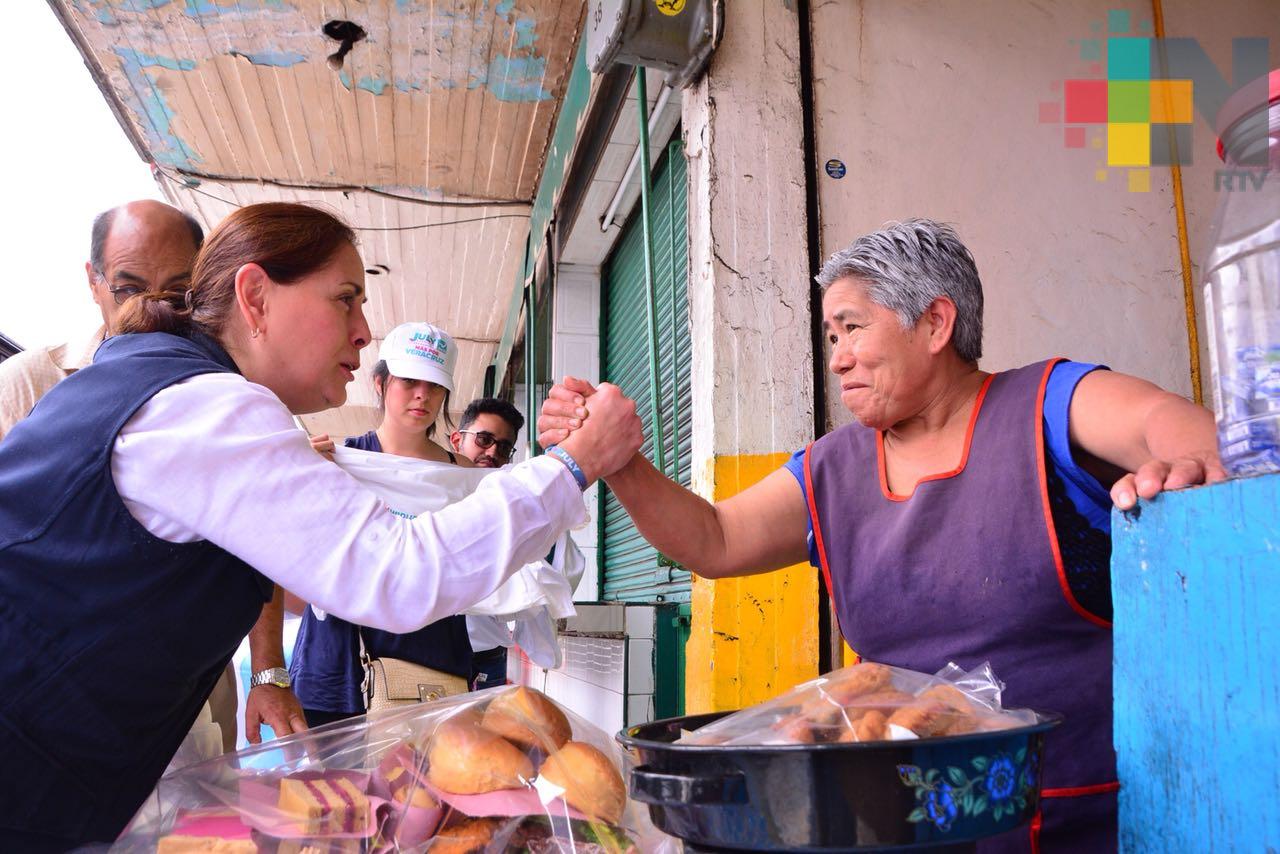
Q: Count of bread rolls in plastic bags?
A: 3